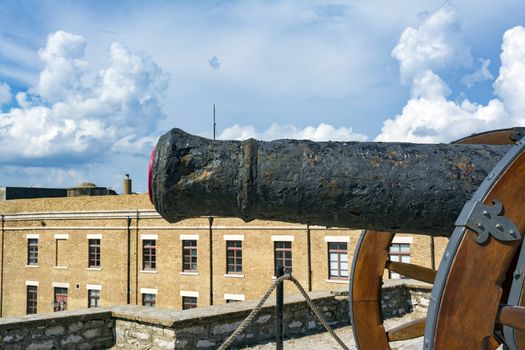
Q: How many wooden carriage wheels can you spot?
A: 2